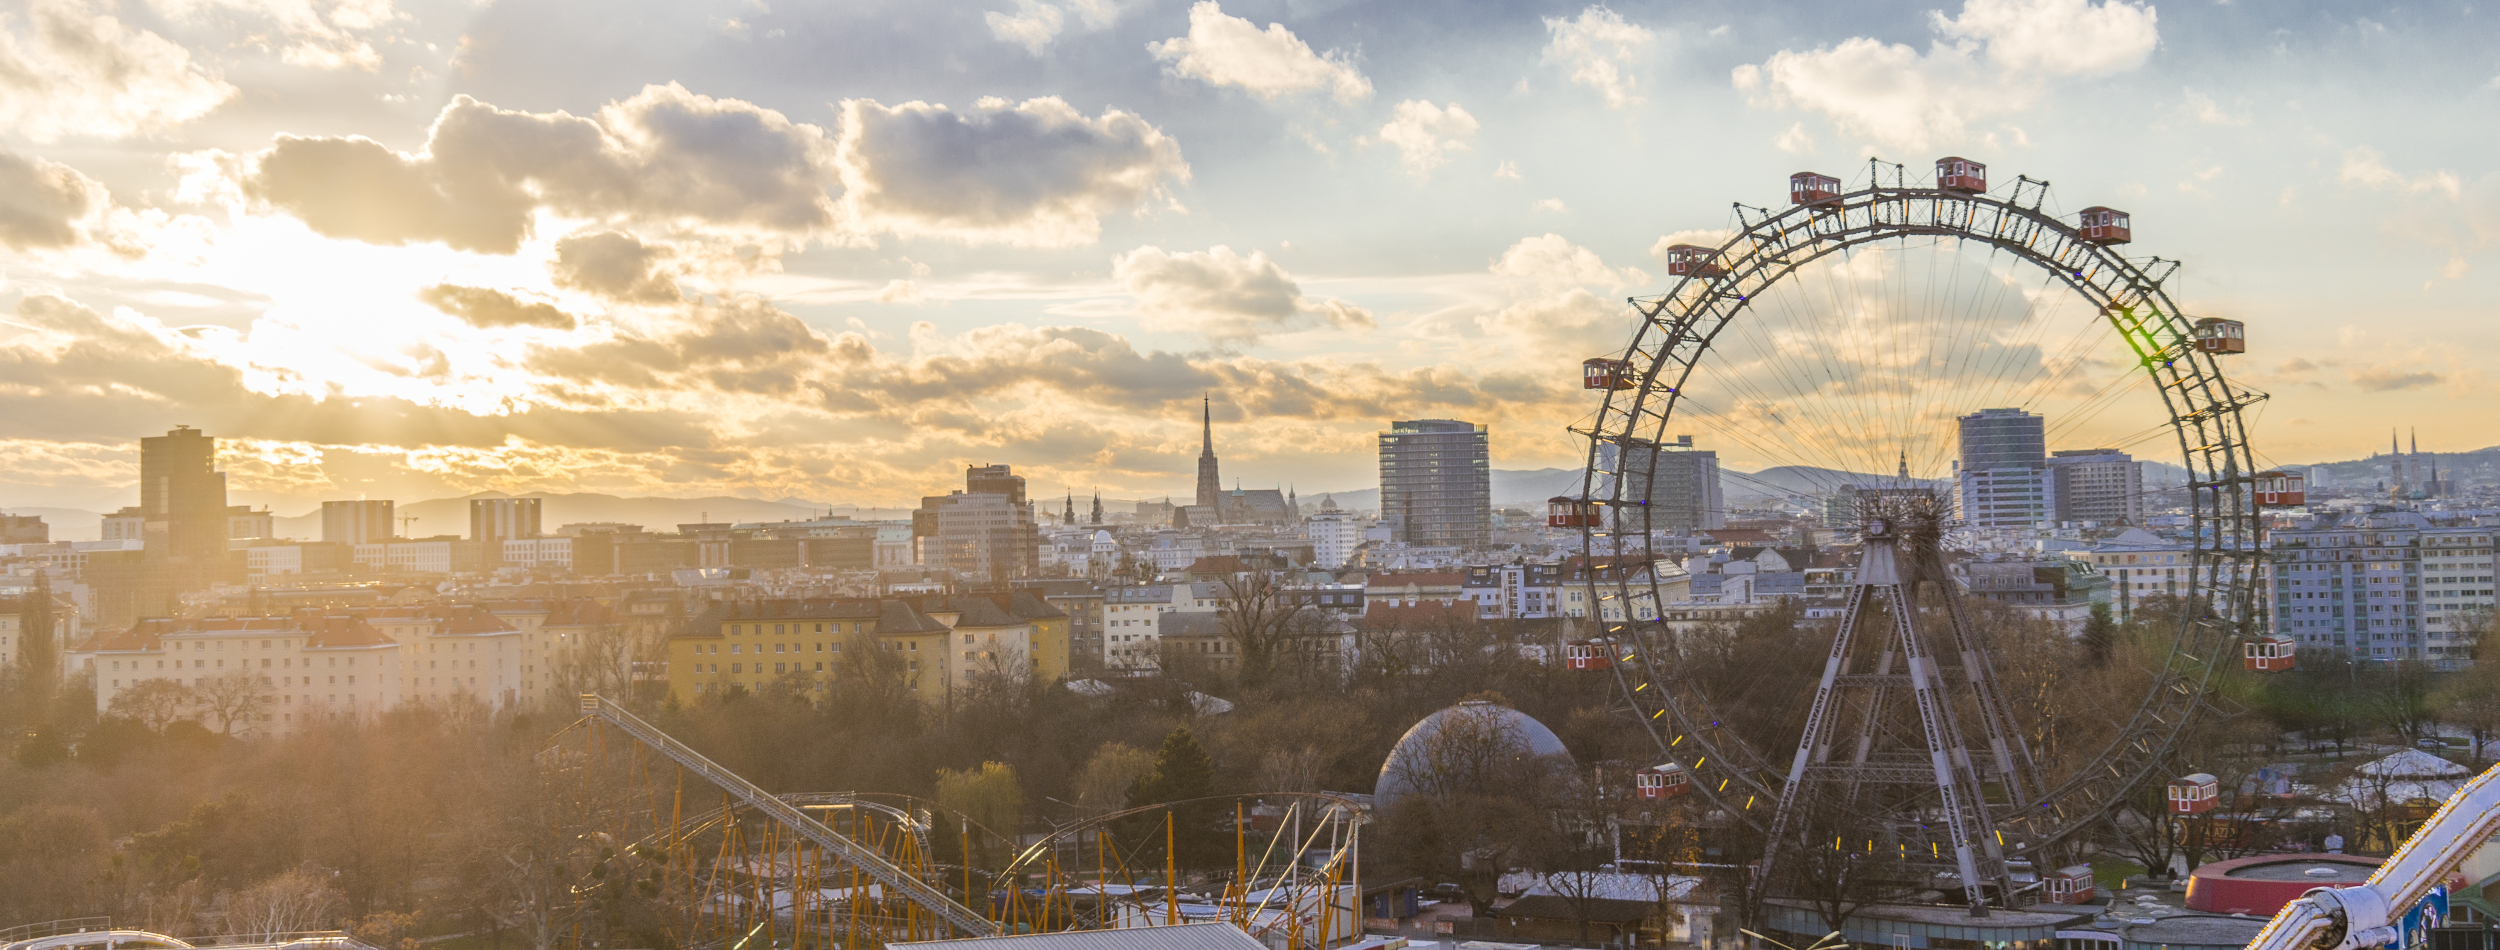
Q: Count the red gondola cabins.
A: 13